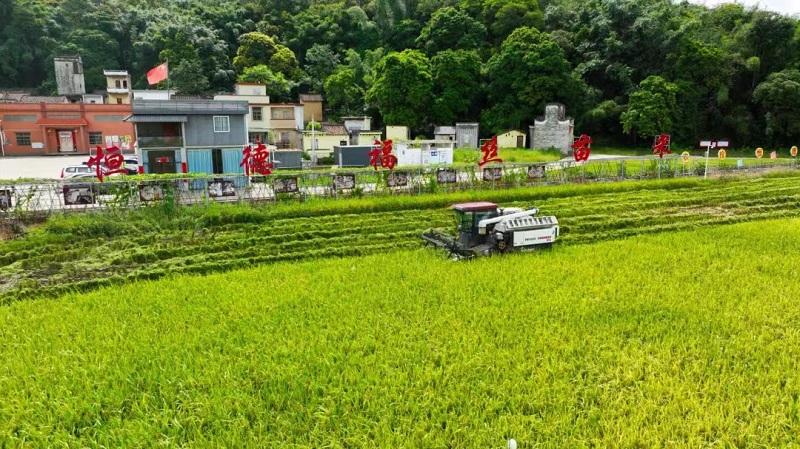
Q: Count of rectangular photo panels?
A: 10